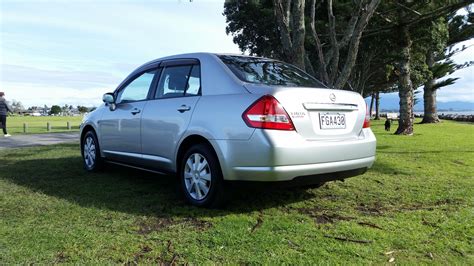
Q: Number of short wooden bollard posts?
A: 3